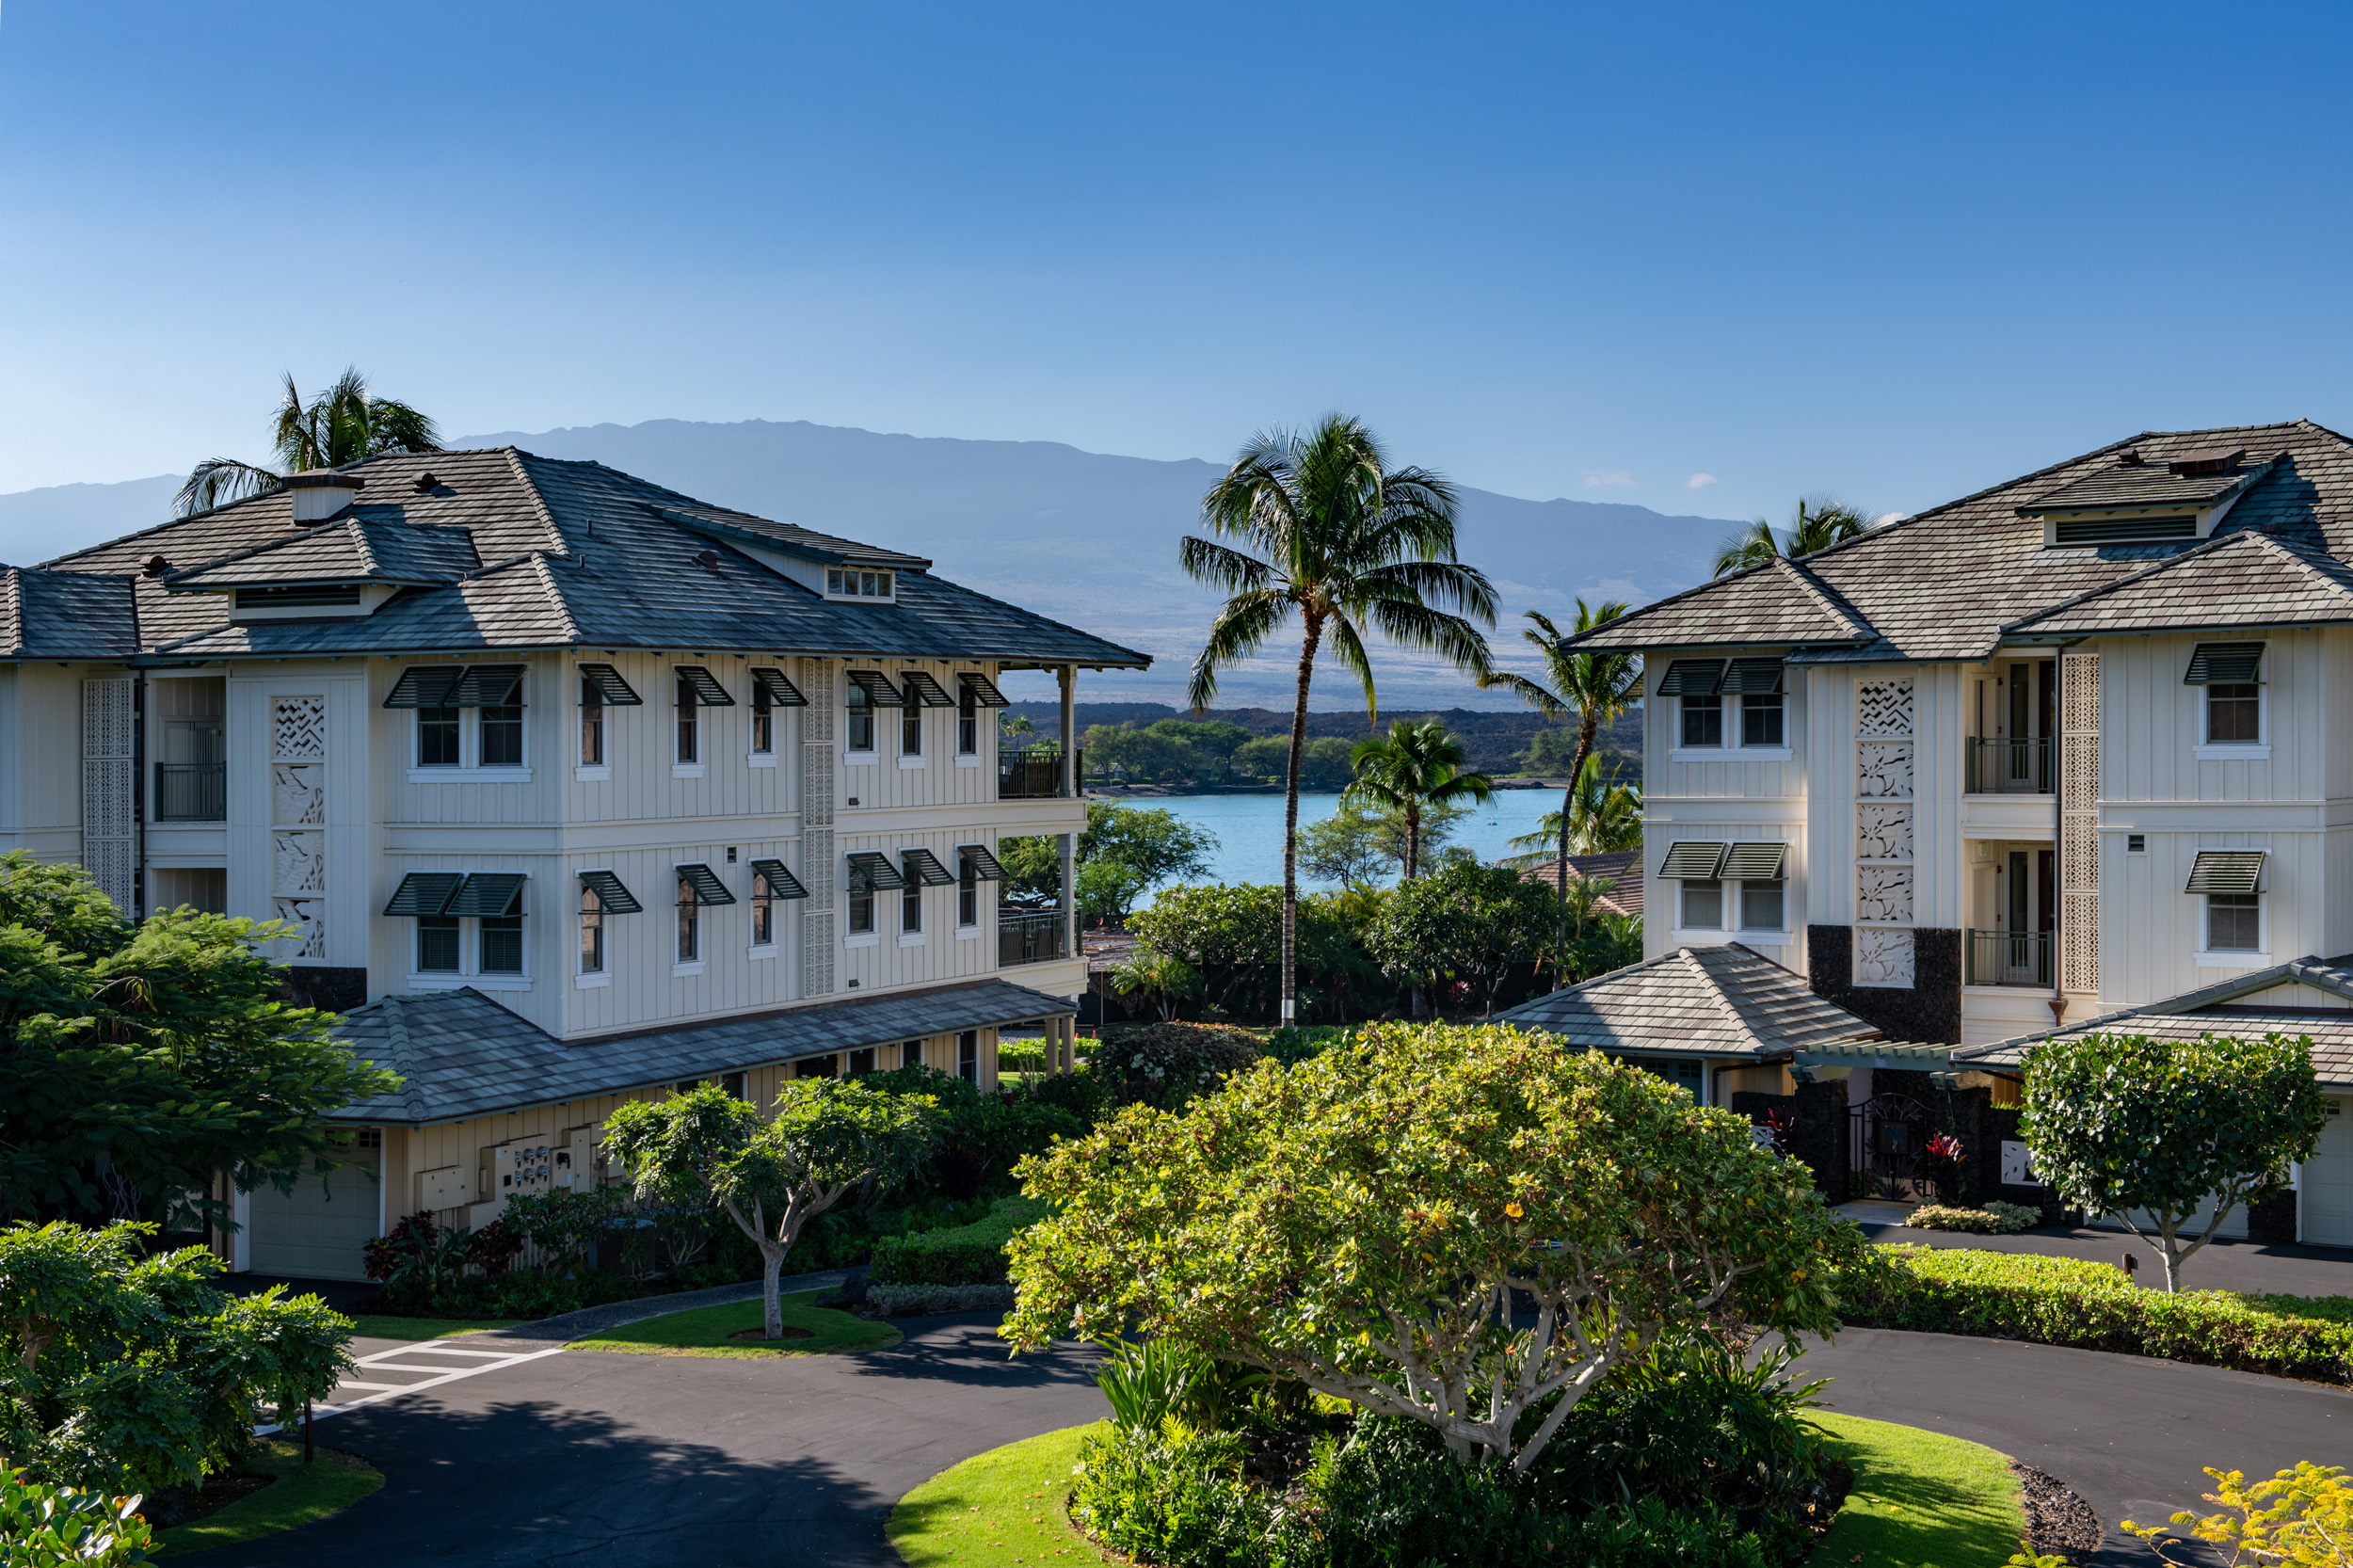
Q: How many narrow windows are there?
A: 12